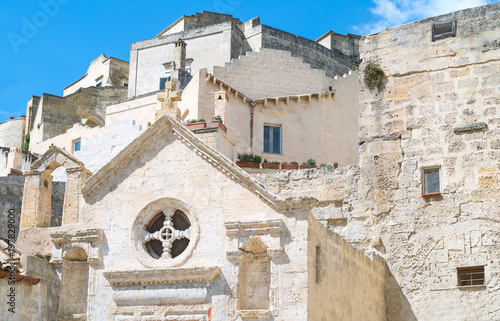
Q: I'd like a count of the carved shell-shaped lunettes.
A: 2